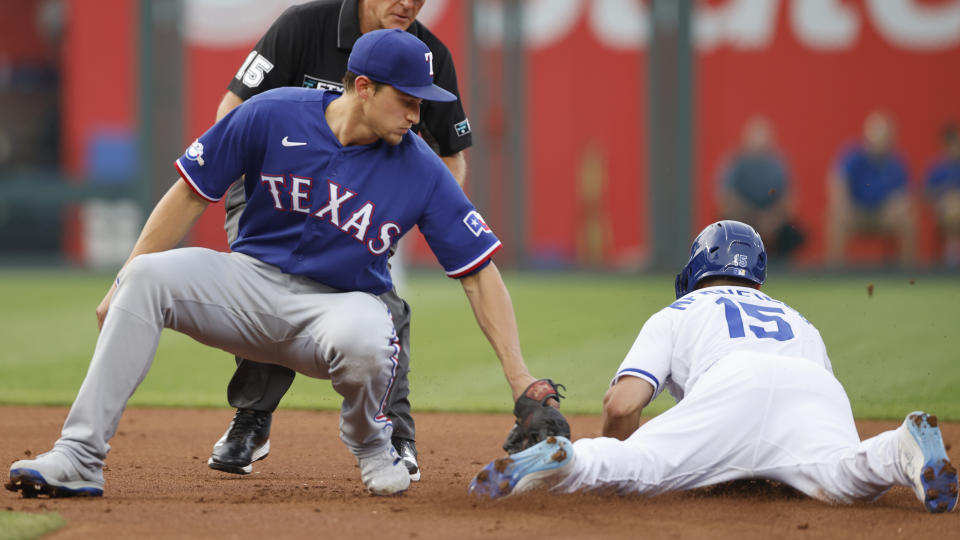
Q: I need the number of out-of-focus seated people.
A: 3